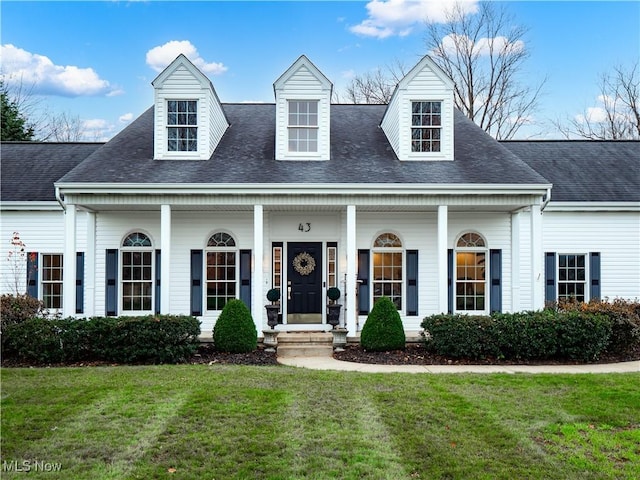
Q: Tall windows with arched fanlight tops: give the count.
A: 4